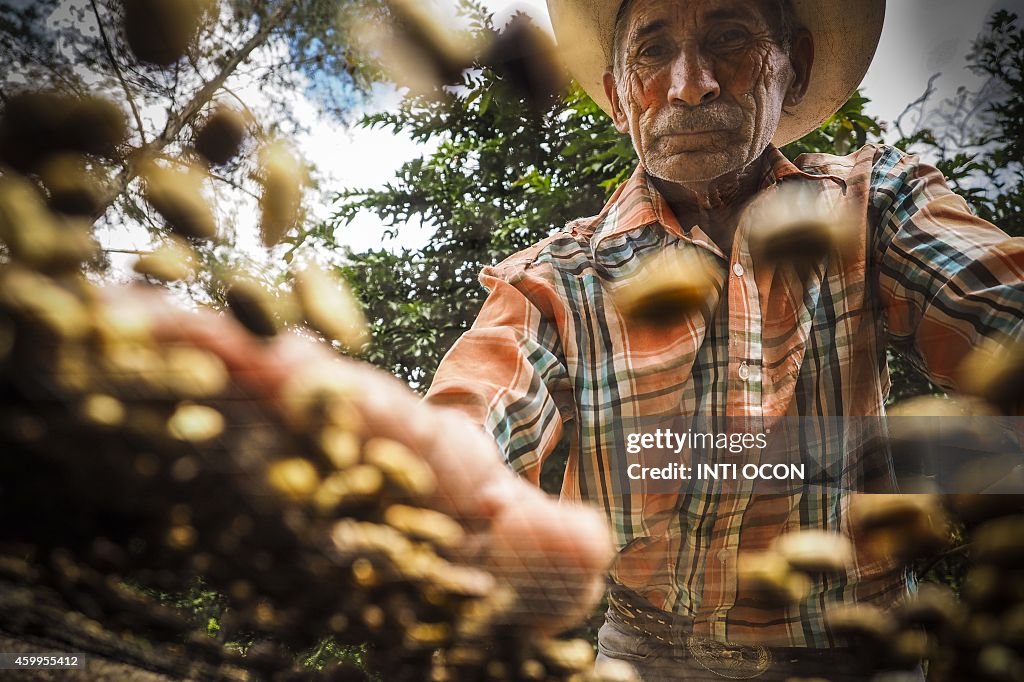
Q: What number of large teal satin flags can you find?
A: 0